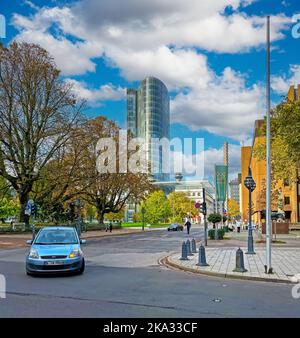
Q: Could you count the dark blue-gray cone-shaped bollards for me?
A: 5